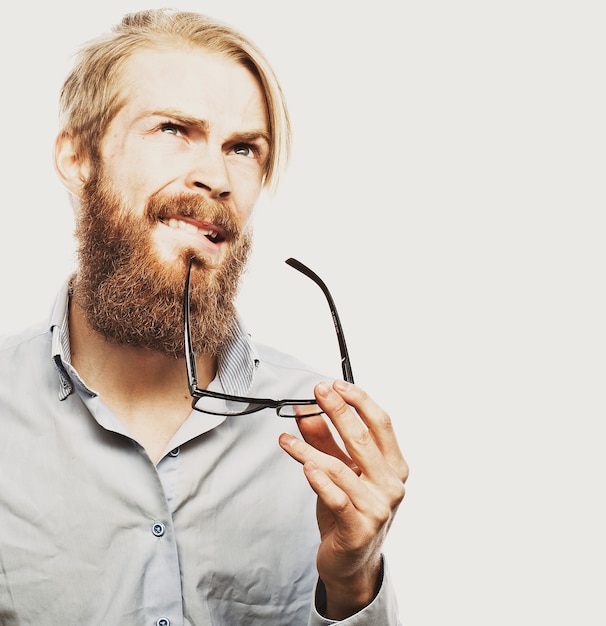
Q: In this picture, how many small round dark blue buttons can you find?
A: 3